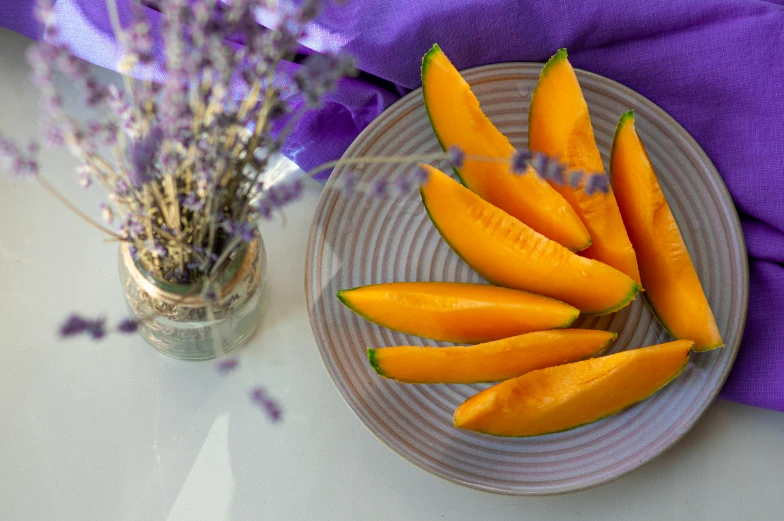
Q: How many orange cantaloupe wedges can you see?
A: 7